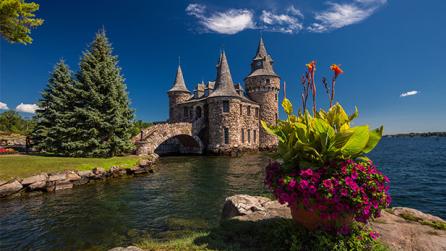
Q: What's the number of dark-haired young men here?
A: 0